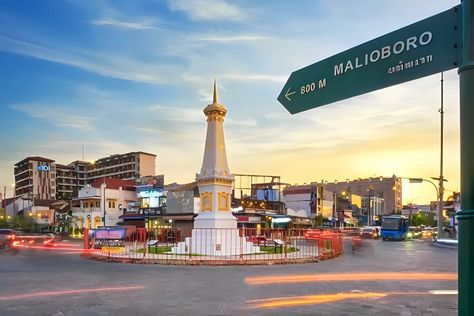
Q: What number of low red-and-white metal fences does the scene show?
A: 1